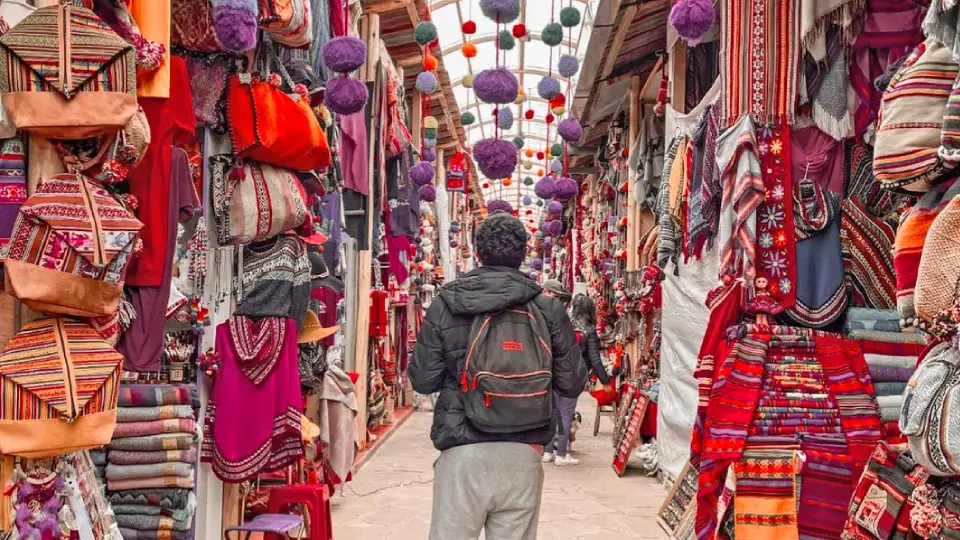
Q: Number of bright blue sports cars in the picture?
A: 0